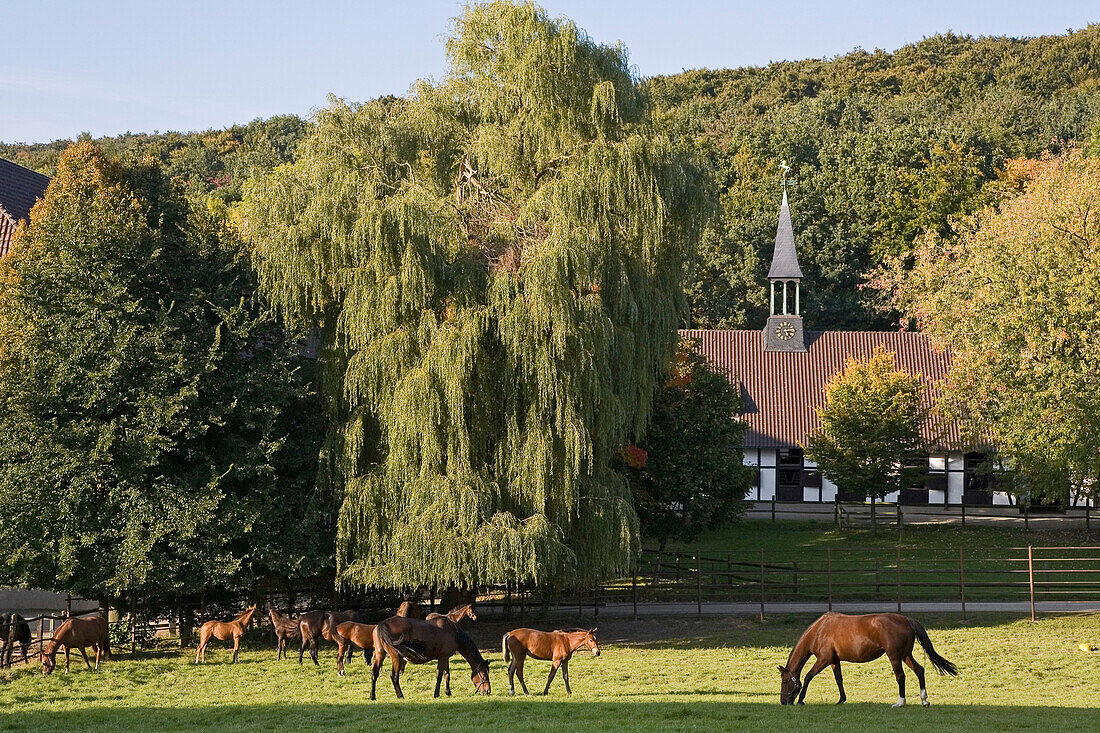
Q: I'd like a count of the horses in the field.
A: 11